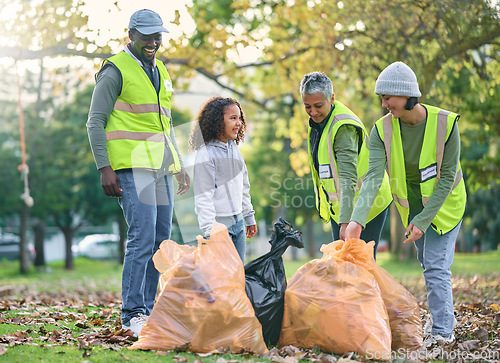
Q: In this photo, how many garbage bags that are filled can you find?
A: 4